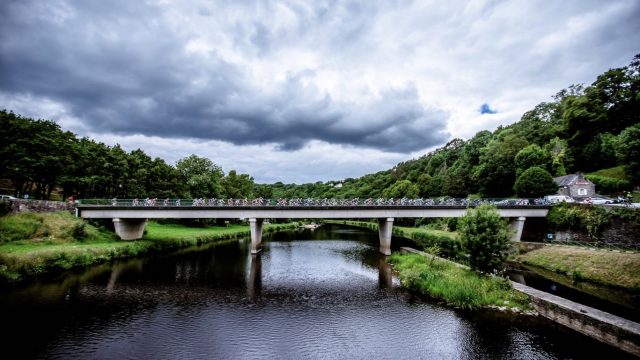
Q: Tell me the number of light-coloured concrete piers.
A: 4